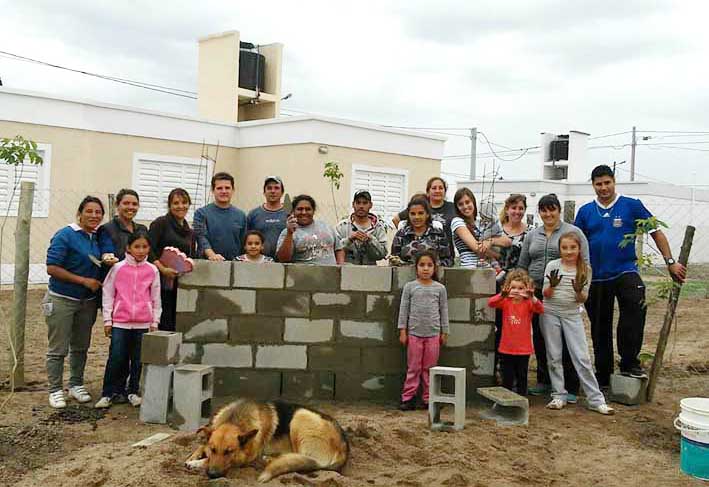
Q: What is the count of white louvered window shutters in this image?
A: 3